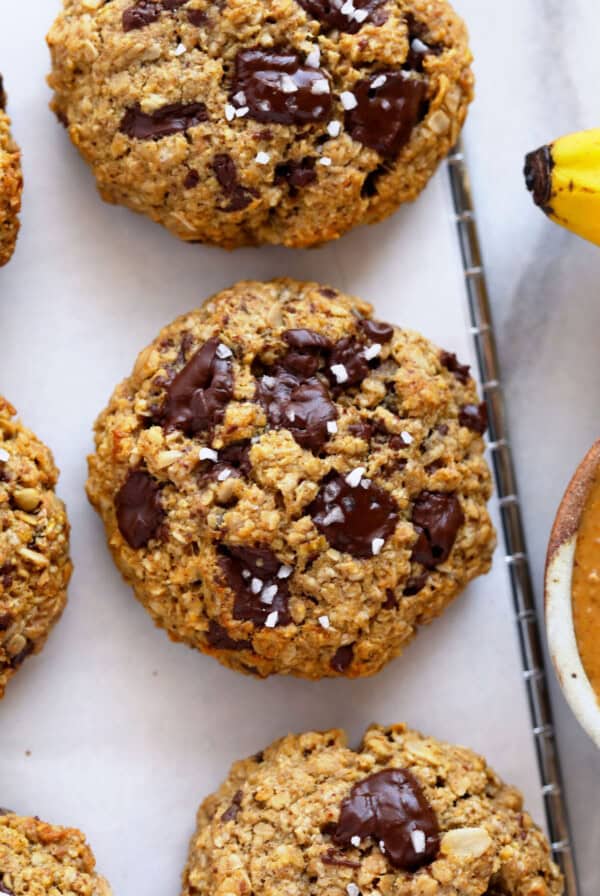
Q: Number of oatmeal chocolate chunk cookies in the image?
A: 6